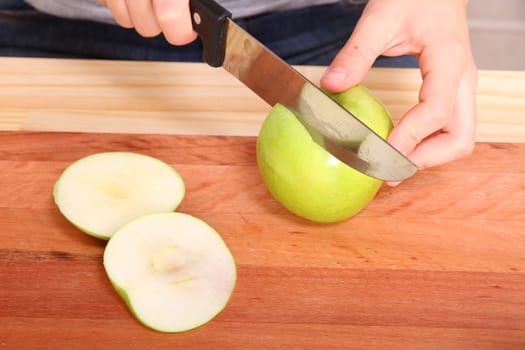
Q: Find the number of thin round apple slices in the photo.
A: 2